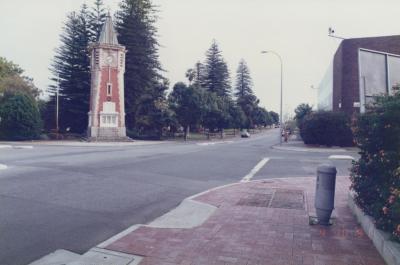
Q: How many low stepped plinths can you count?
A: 1